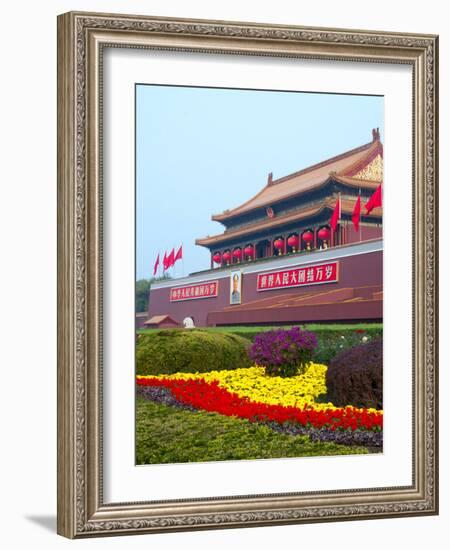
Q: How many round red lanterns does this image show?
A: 8